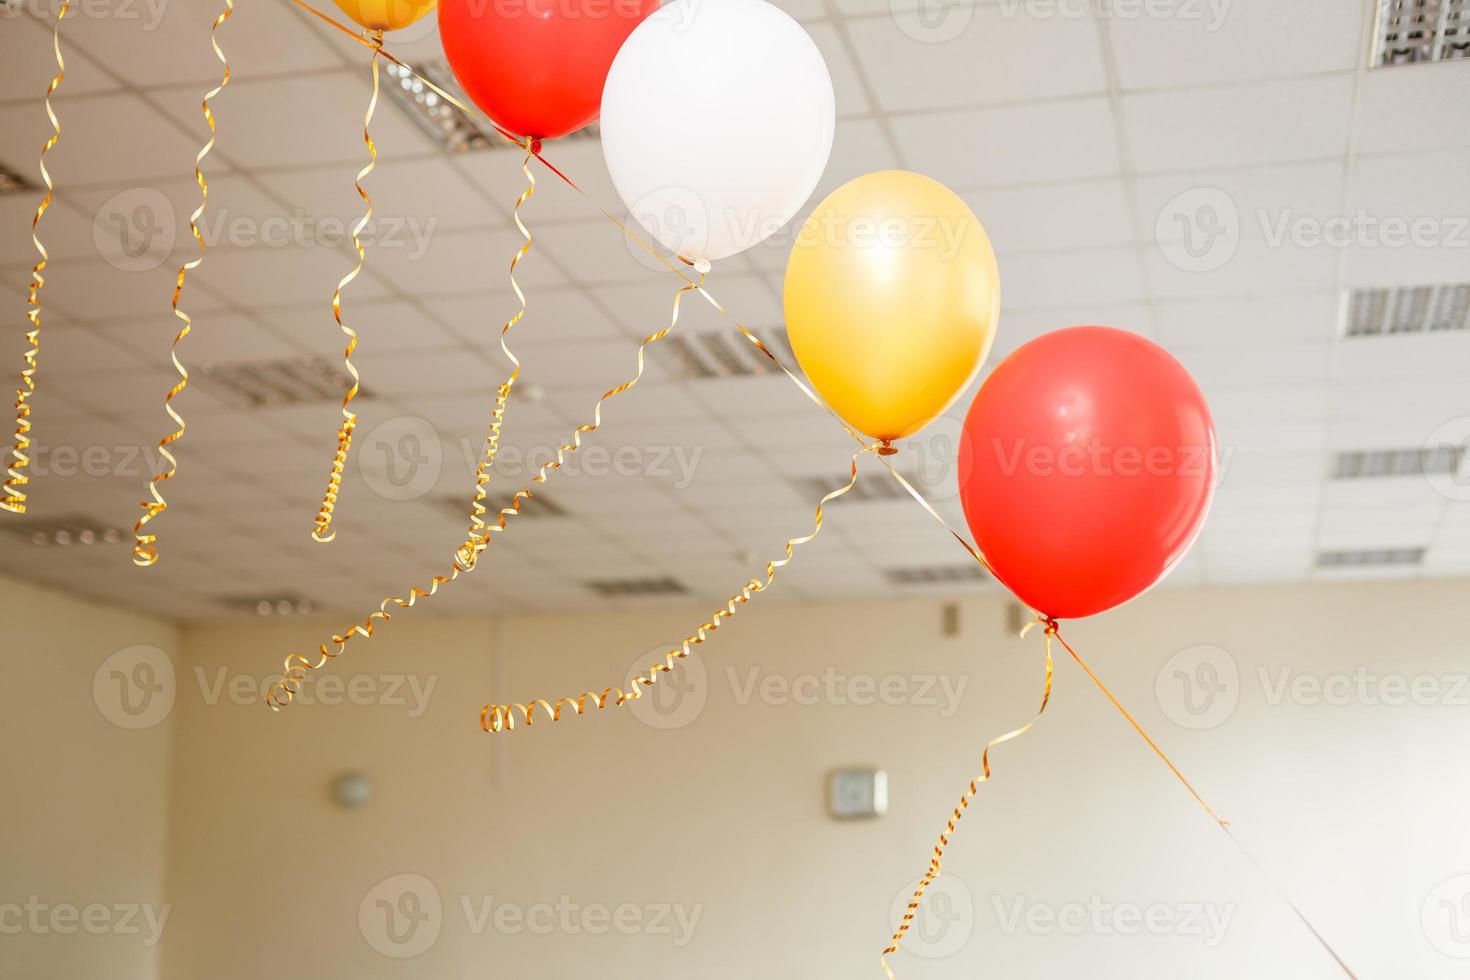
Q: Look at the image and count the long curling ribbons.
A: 7